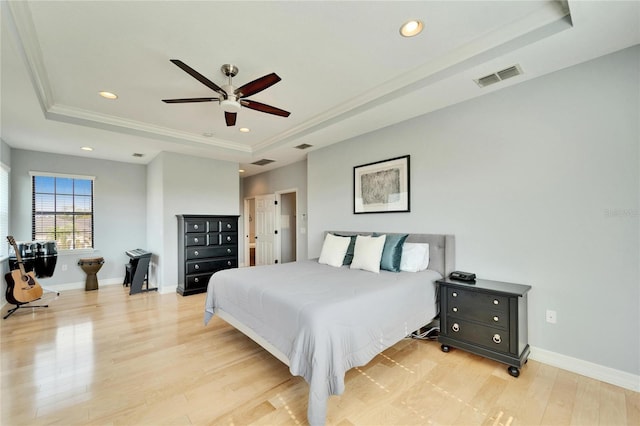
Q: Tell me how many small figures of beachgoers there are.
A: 0